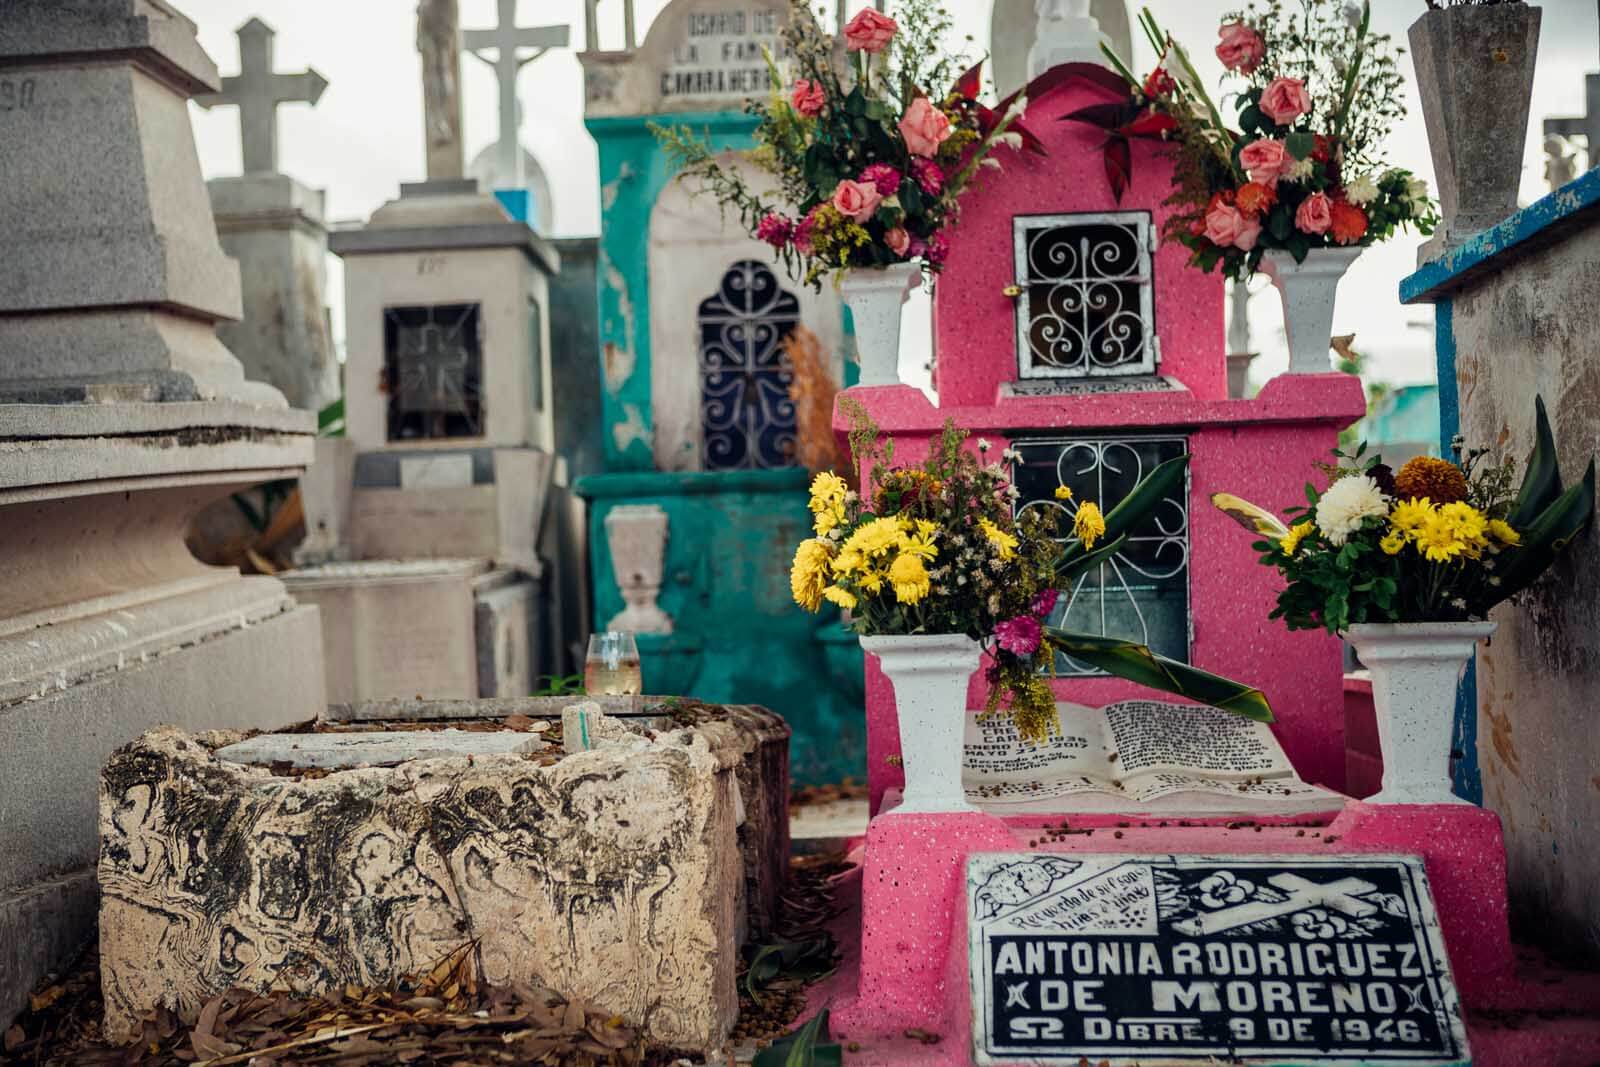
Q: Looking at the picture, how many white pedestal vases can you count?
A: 4